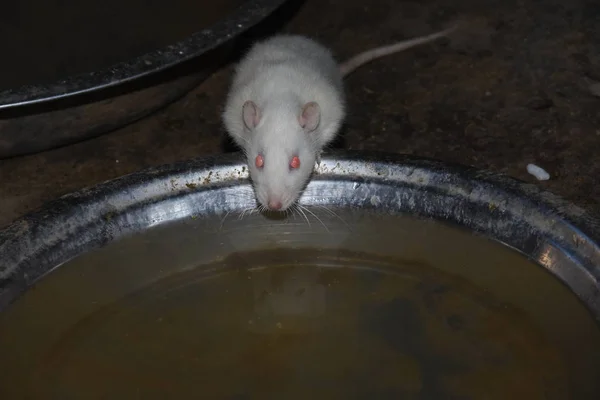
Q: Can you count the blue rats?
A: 0